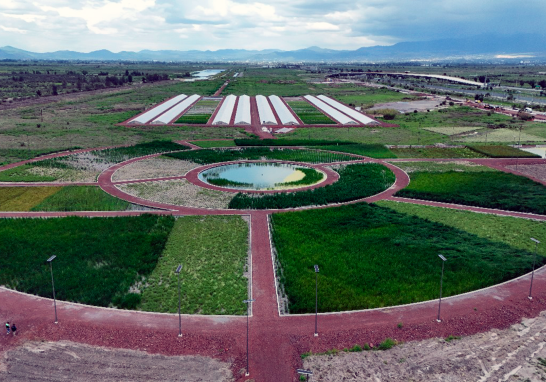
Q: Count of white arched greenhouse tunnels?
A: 8